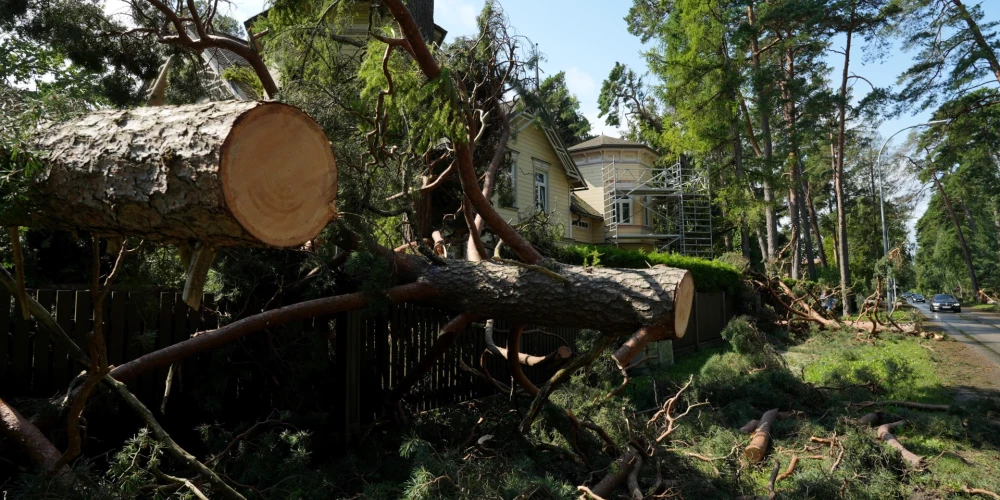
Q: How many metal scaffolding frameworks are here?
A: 1